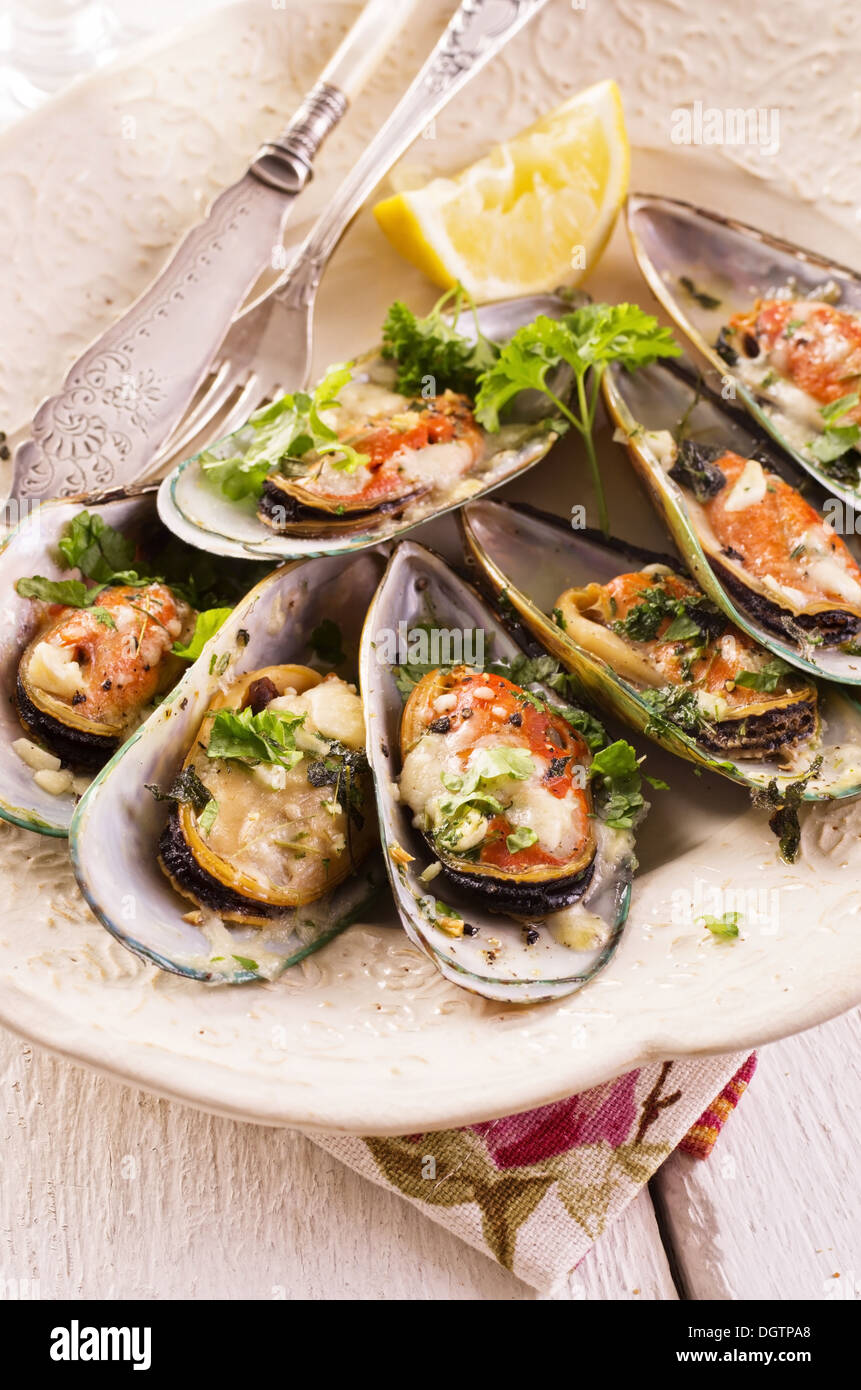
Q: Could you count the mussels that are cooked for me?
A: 7